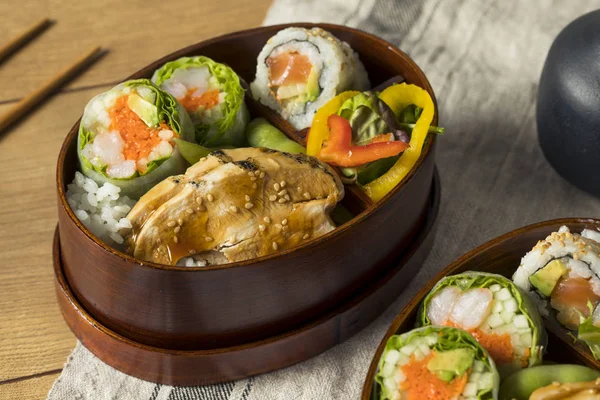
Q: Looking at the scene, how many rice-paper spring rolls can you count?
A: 4